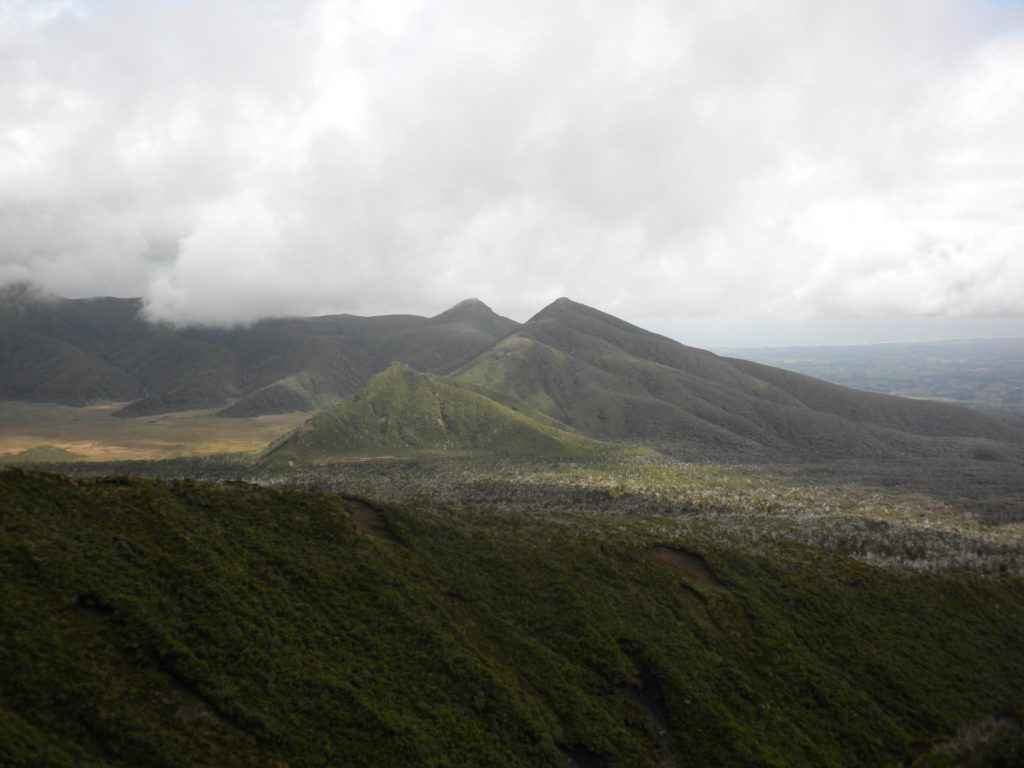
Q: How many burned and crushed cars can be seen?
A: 0